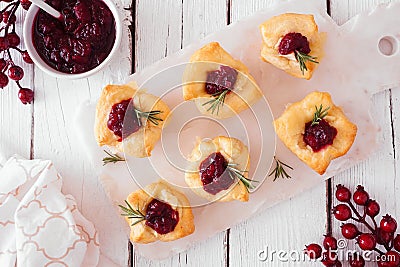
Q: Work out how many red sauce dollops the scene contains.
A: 6